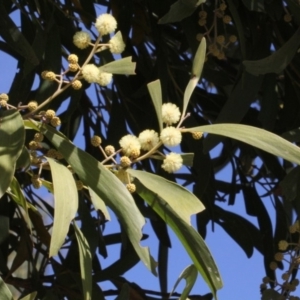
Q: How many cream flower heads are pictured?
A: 10